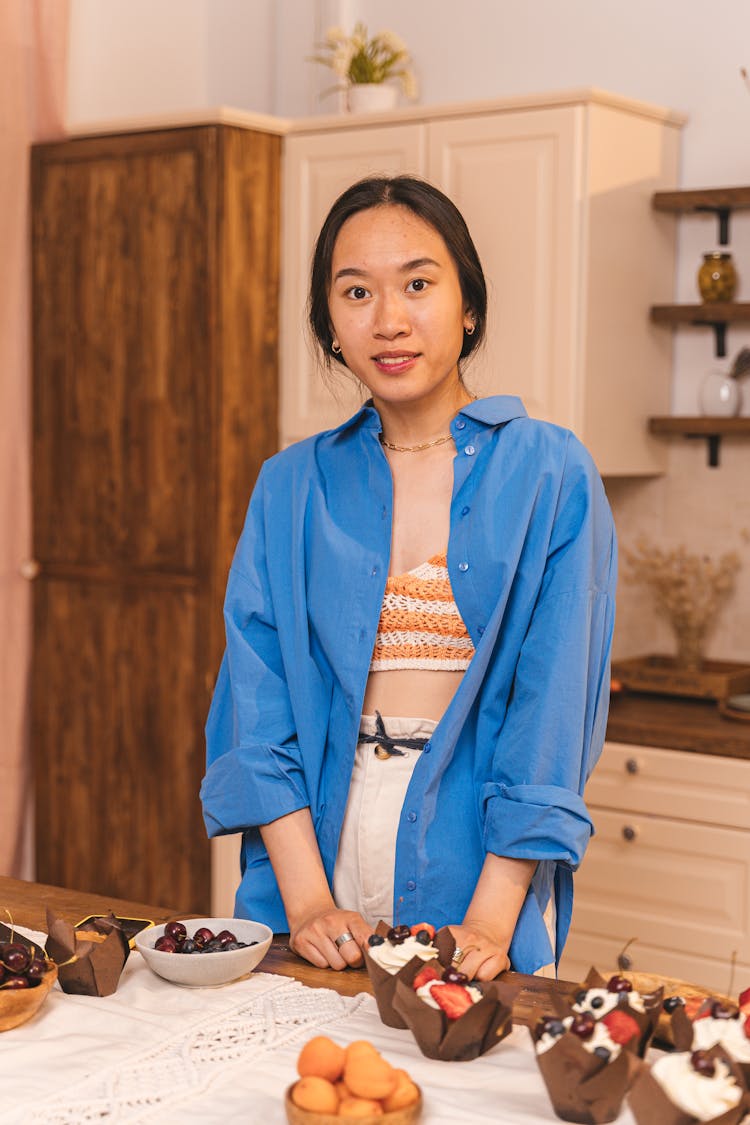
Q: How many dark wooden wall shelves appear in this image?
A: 3